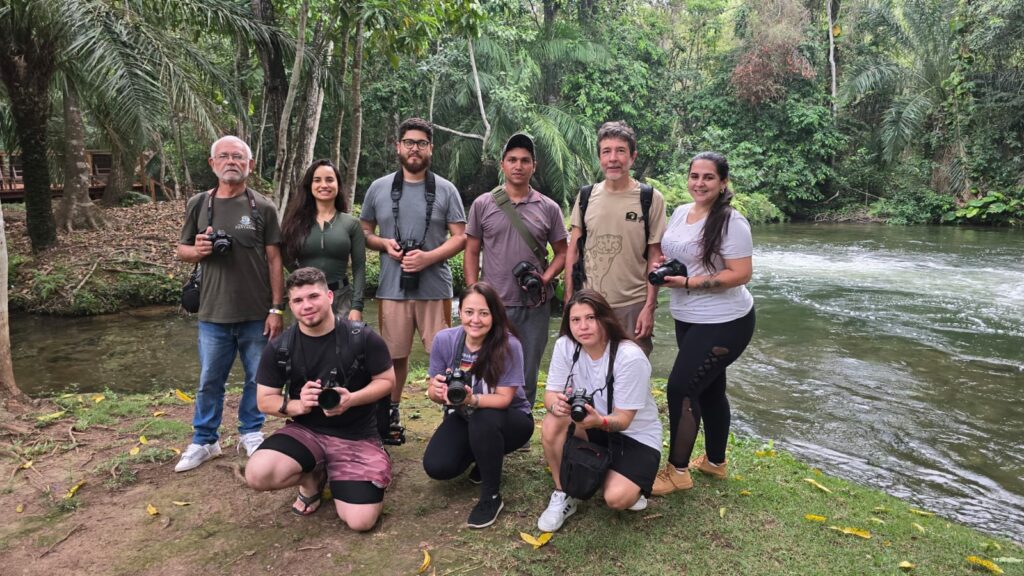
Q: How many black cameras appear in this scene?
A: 7